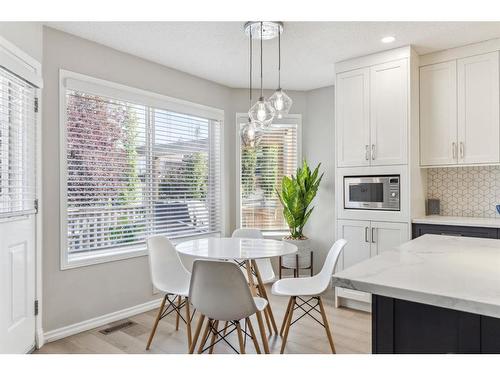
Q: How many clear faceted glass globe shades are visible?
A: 3